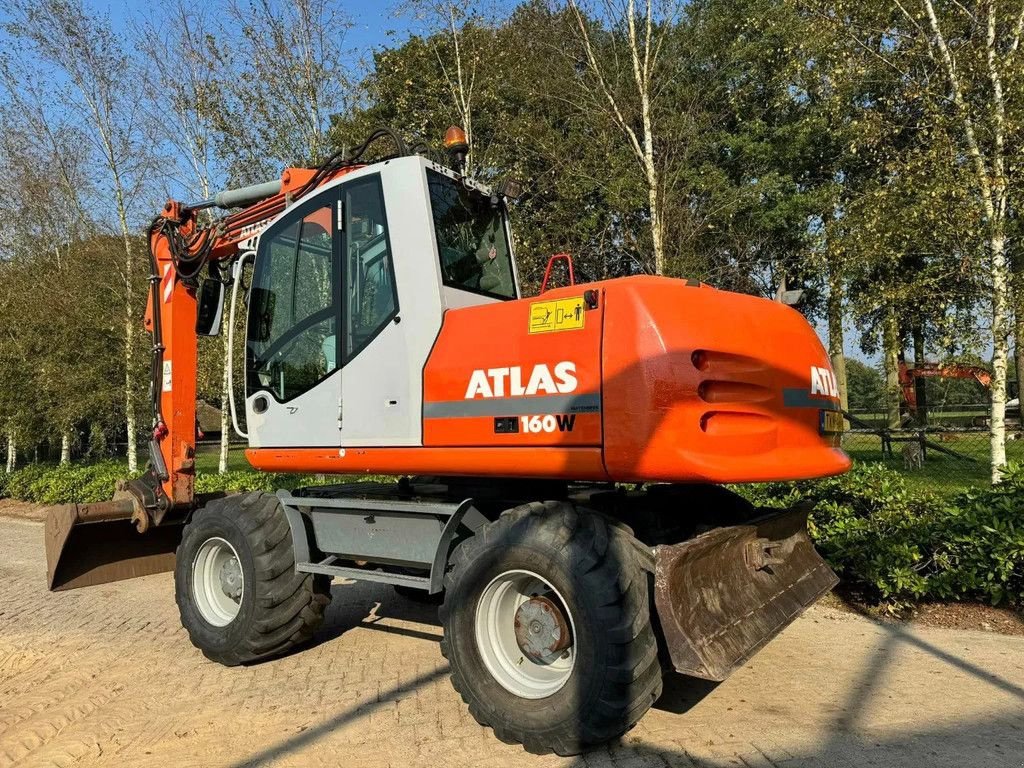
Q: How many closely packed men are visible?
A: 0